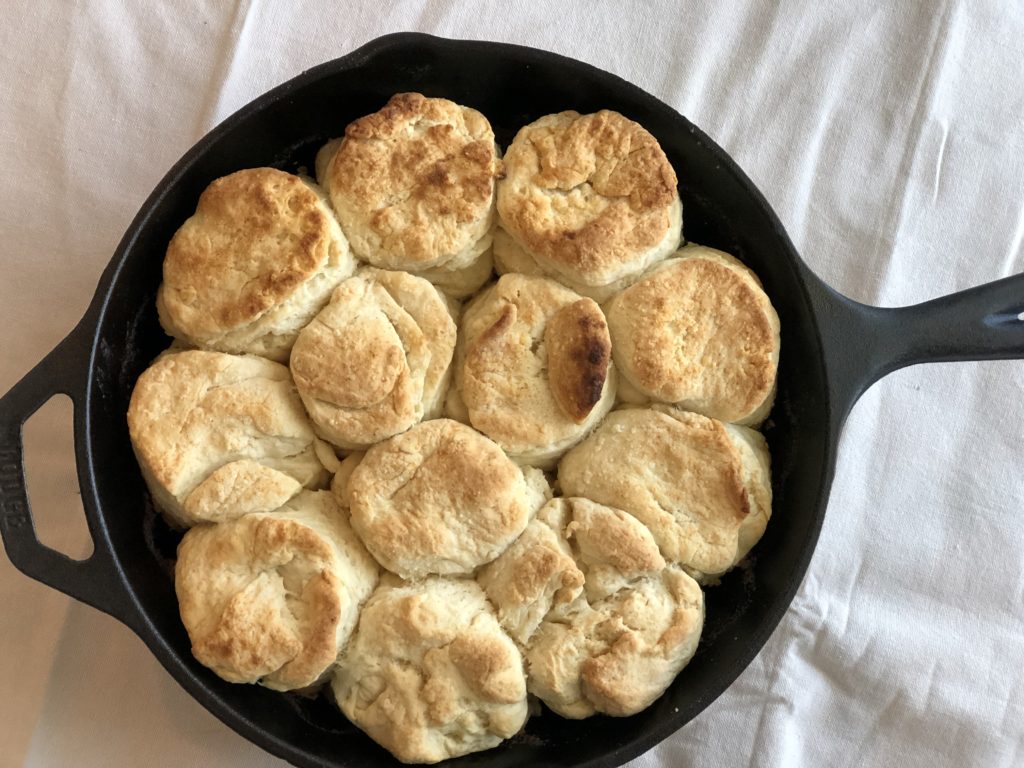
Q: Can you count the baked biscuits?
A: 12